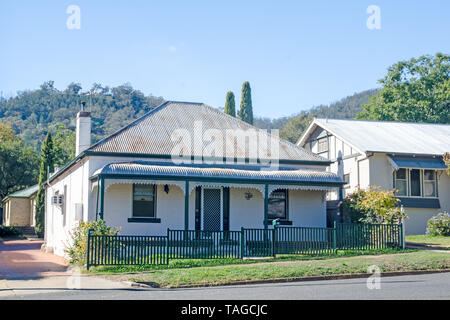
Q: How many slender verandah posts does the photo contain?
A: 4